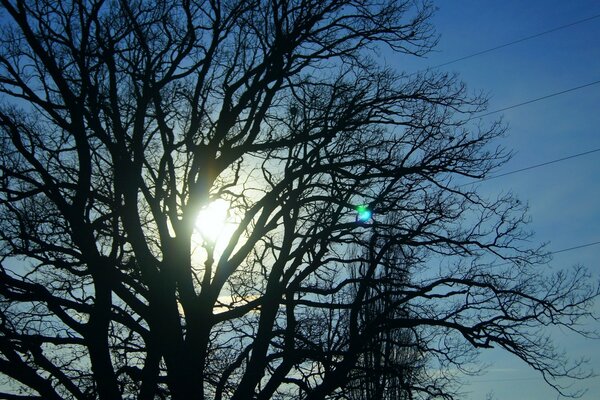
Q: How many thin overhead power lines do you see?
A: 4